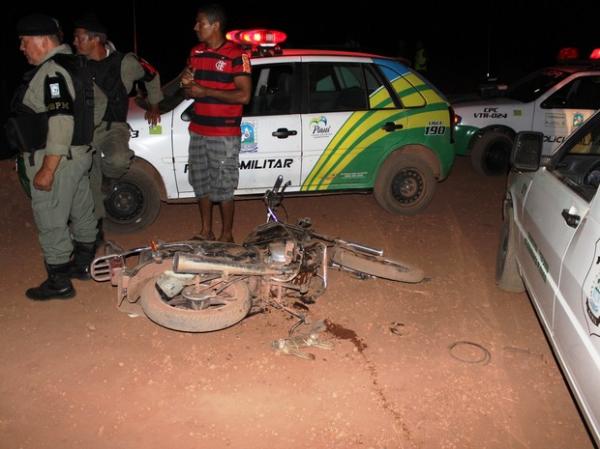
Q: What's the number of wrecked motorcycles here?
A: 1